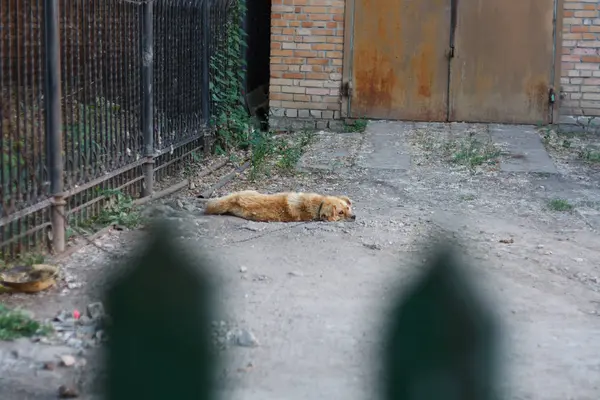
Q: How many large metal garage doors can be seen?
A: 2